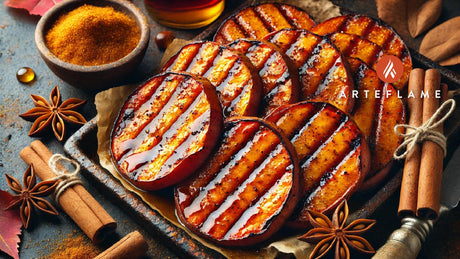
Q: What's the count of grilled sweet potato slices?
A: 10